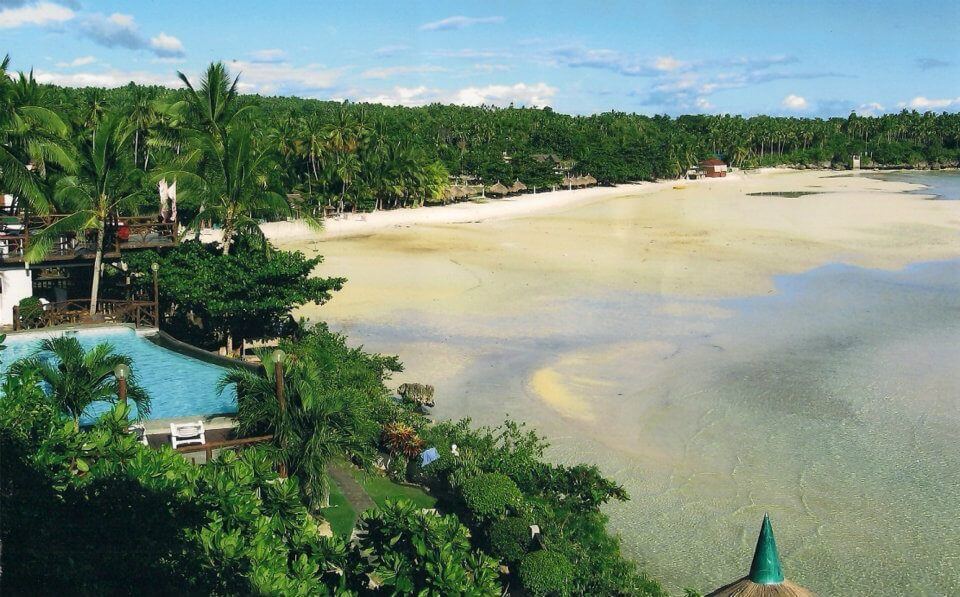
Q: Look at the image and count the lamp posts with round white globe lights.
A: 3